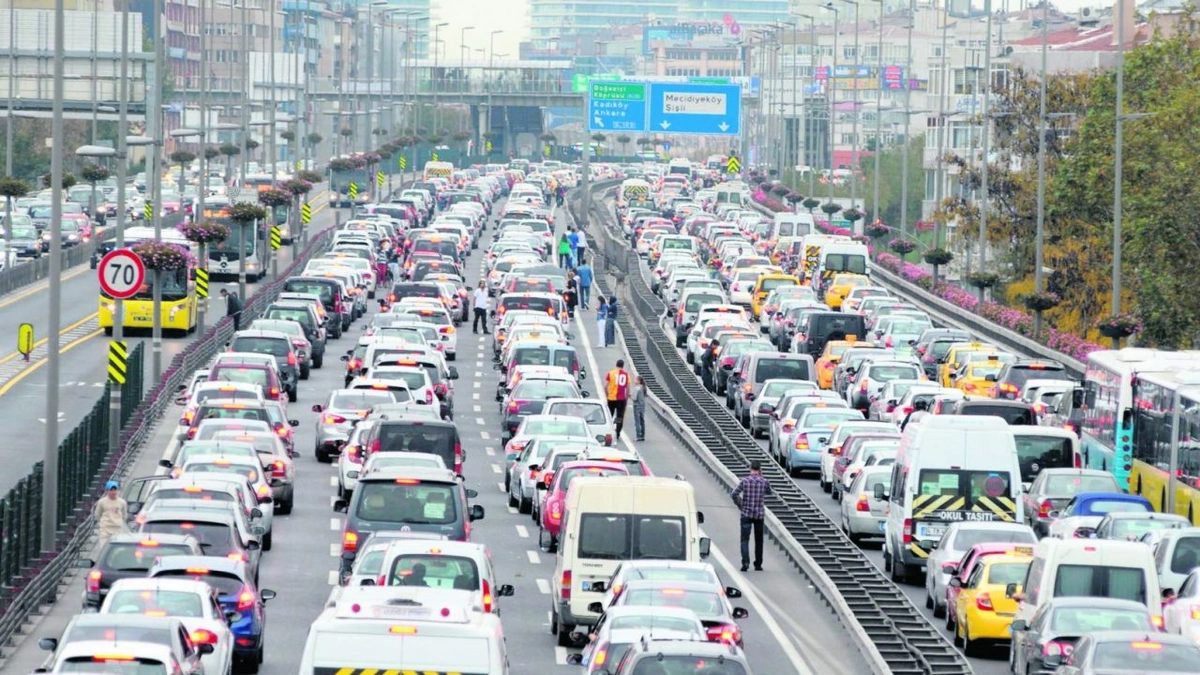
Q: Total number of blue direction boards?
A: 2